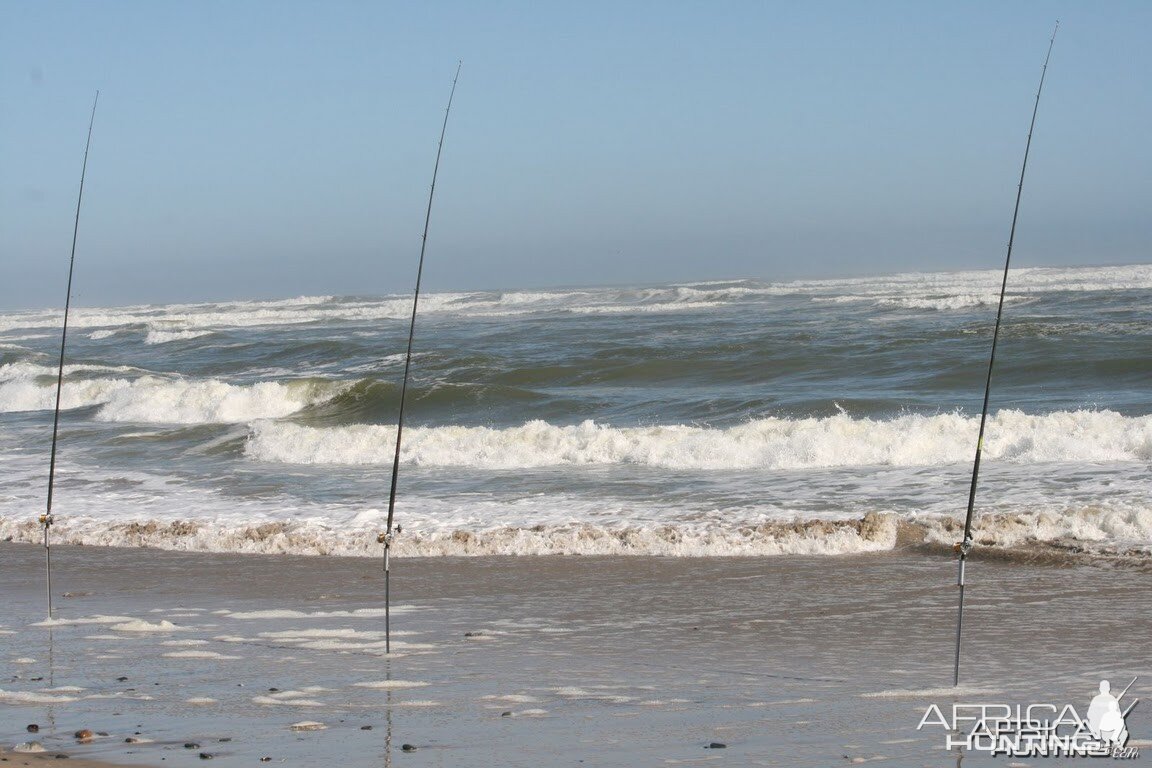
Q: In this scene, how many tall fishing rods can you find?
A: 3